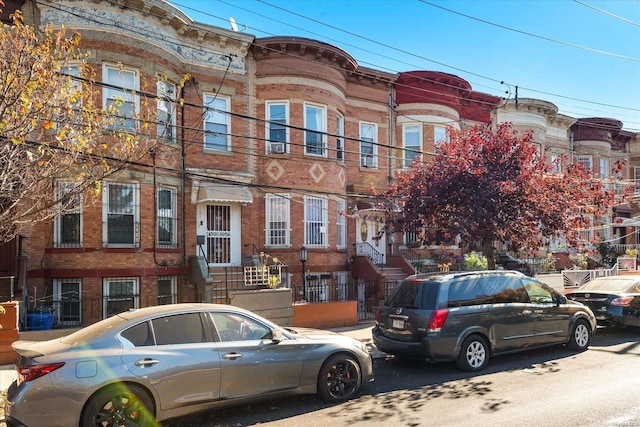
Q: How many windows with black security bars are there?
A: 6